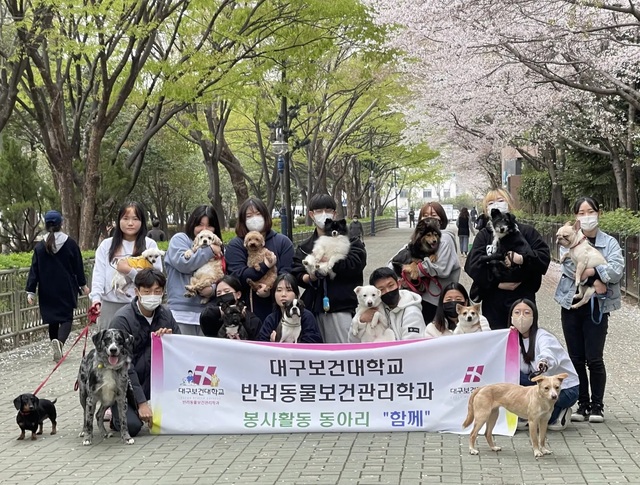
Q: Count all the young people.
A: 13